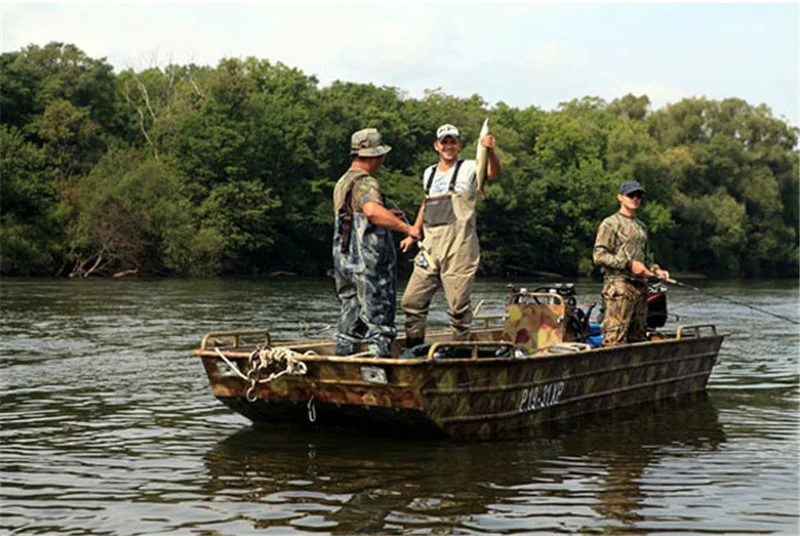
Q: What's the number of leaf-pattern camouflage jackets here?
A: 1